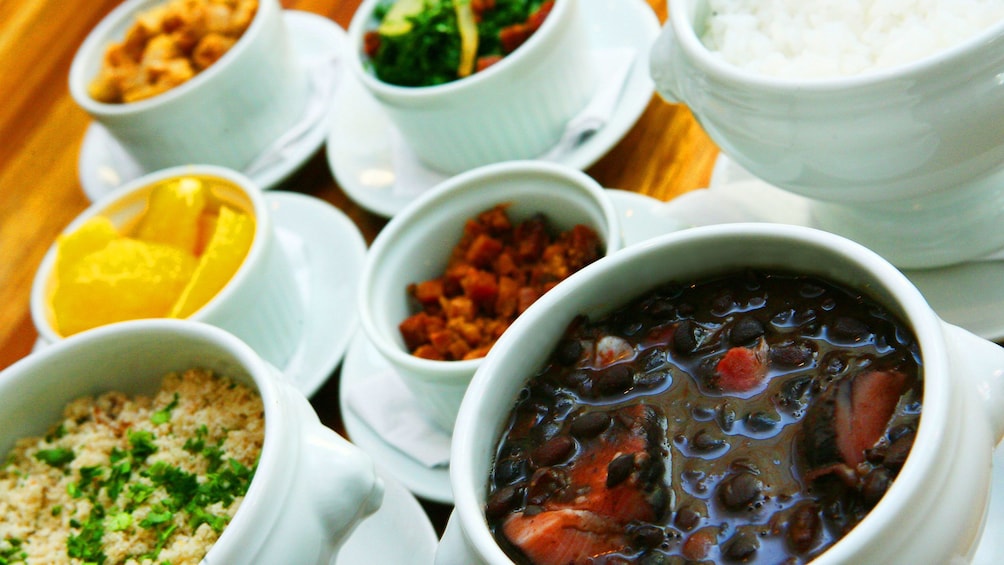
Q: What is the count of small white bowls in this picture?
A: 4